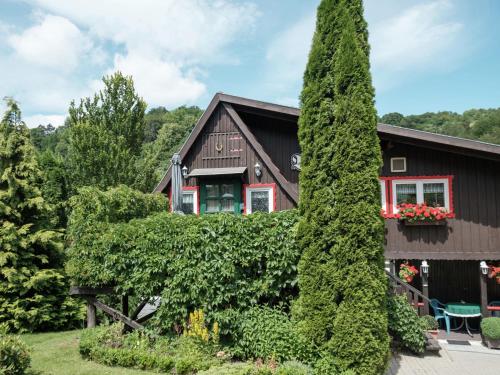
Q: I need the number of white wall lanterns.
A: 4